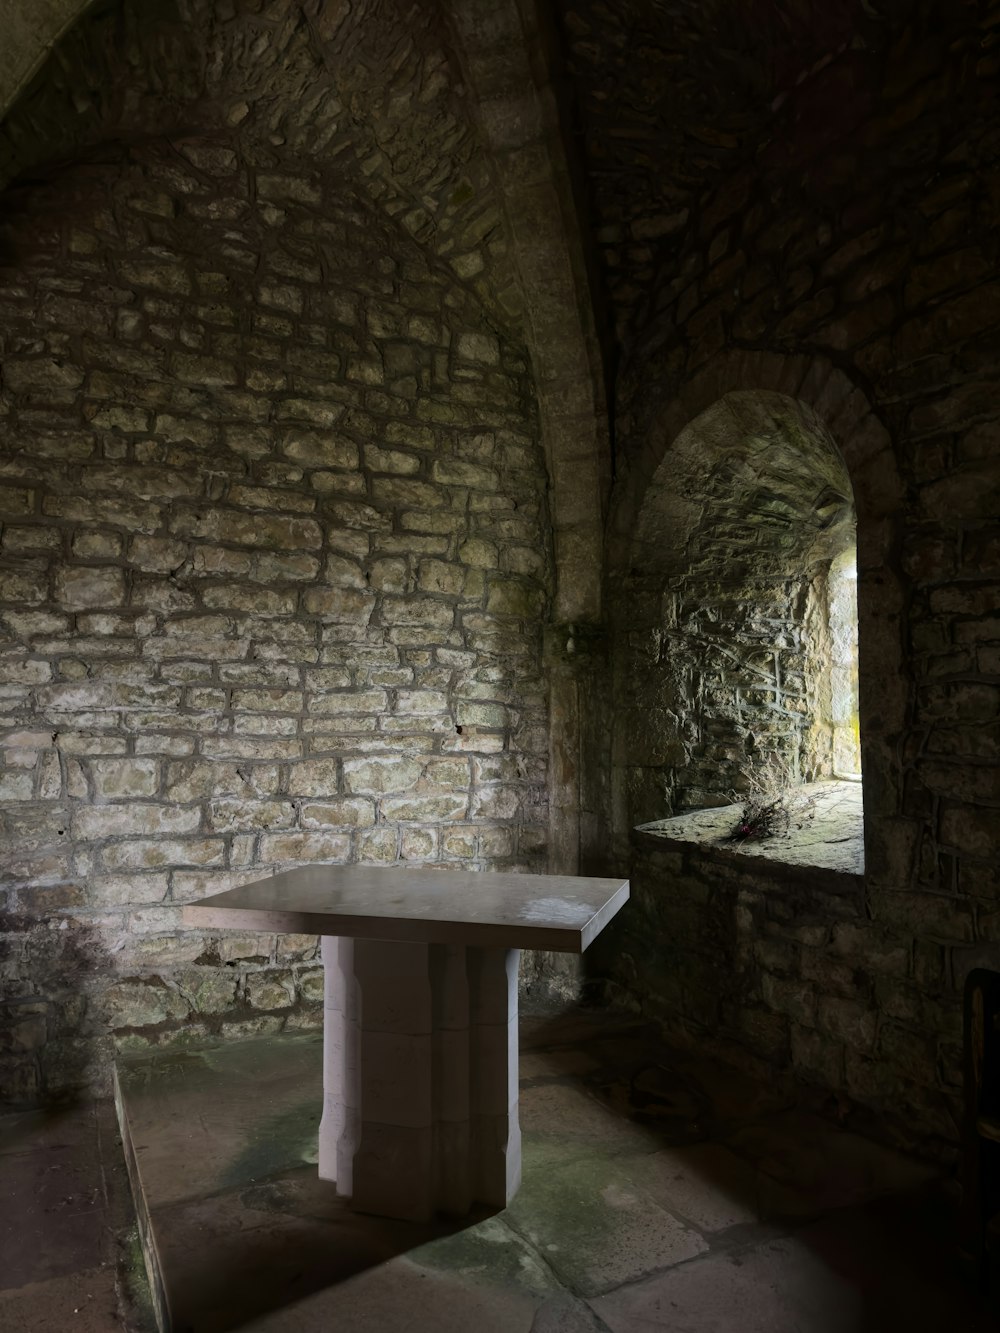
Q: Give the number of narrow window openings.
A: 1